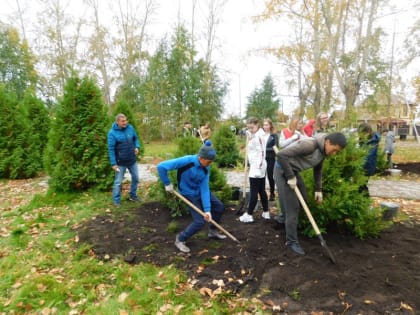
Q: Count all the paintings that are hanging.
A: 0